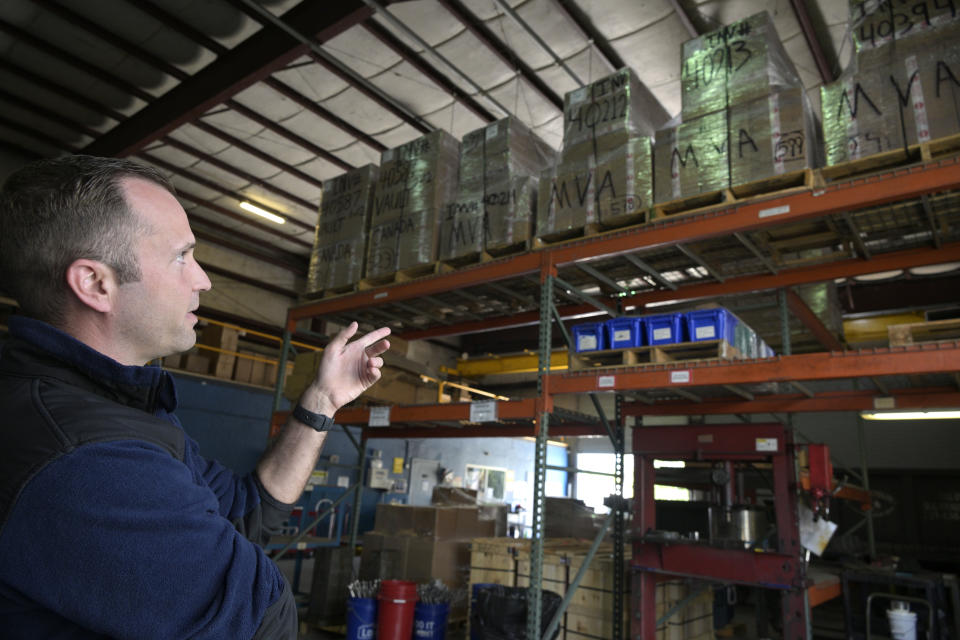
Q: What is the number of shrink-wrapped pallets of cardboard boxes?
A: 6